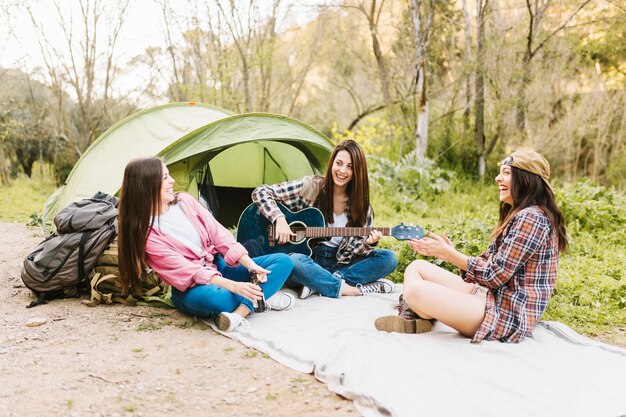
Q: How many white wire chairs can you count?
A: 0